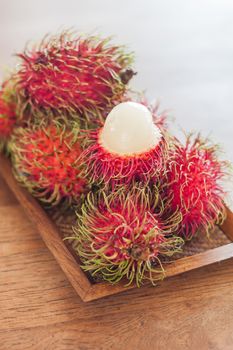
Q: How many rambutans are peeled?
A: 1